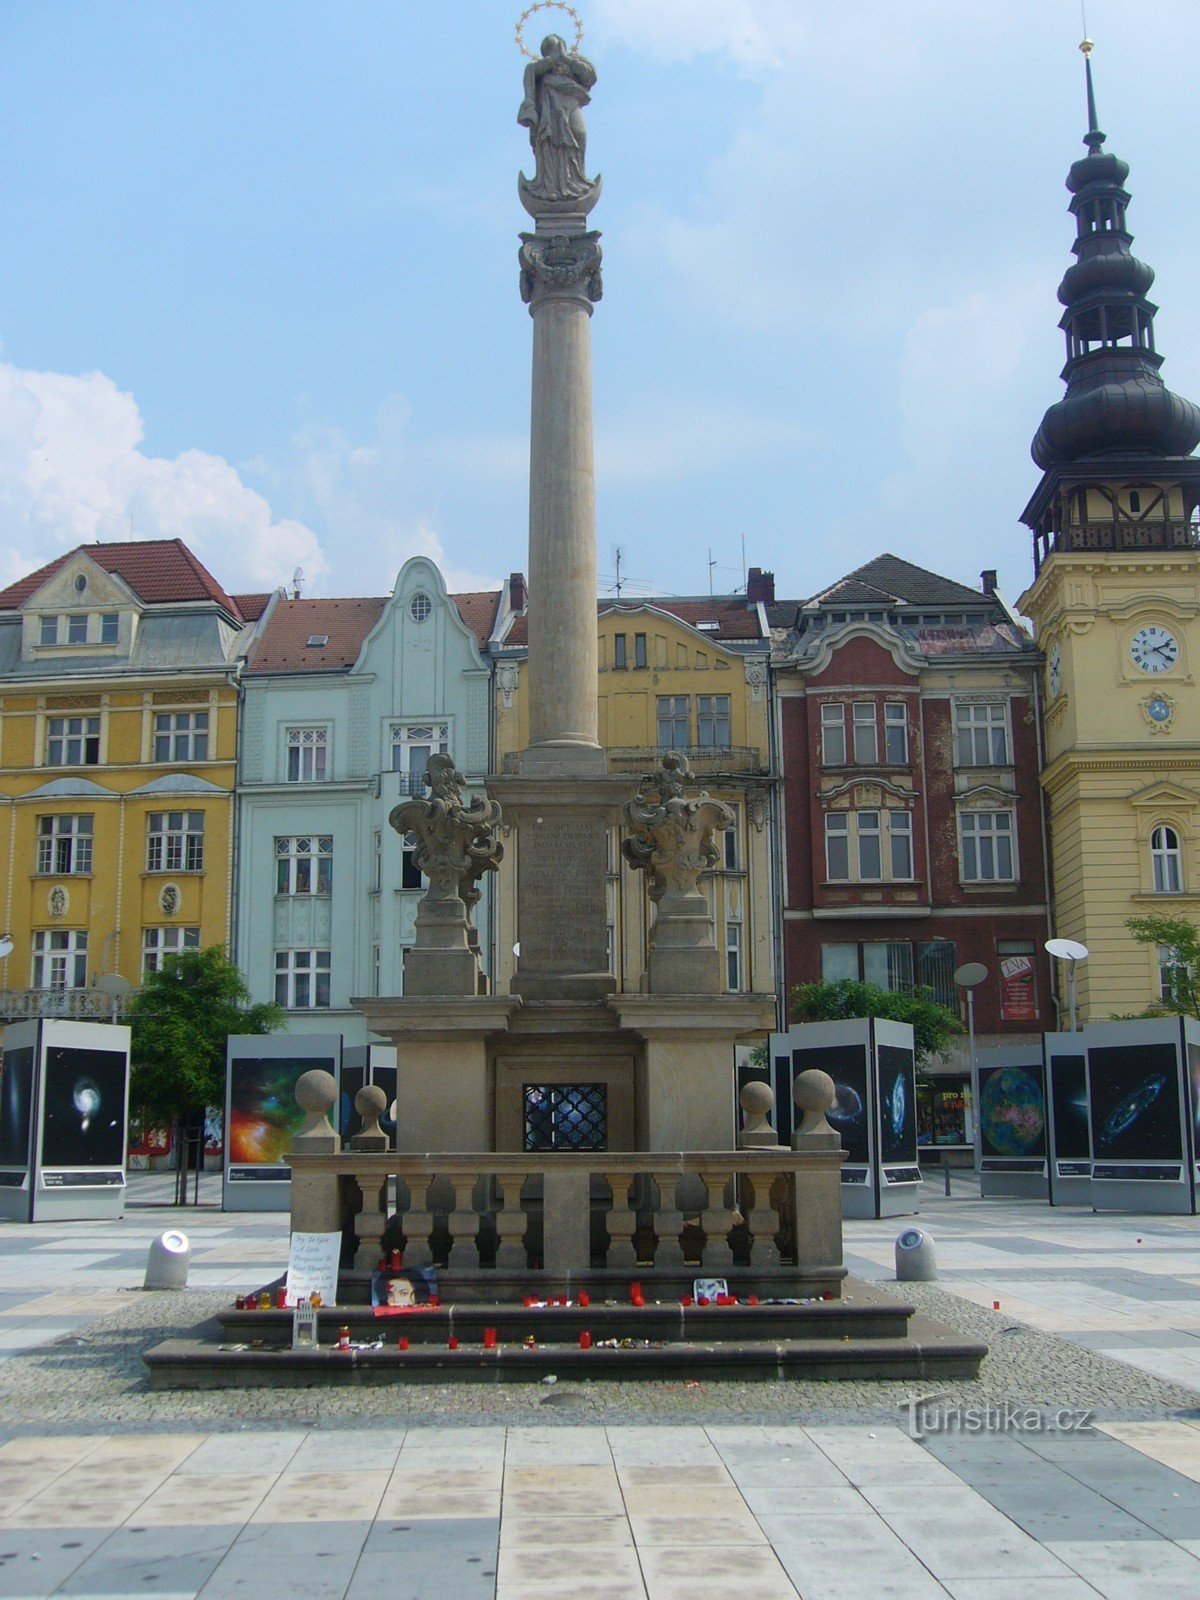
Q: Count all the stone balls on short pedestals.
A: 4